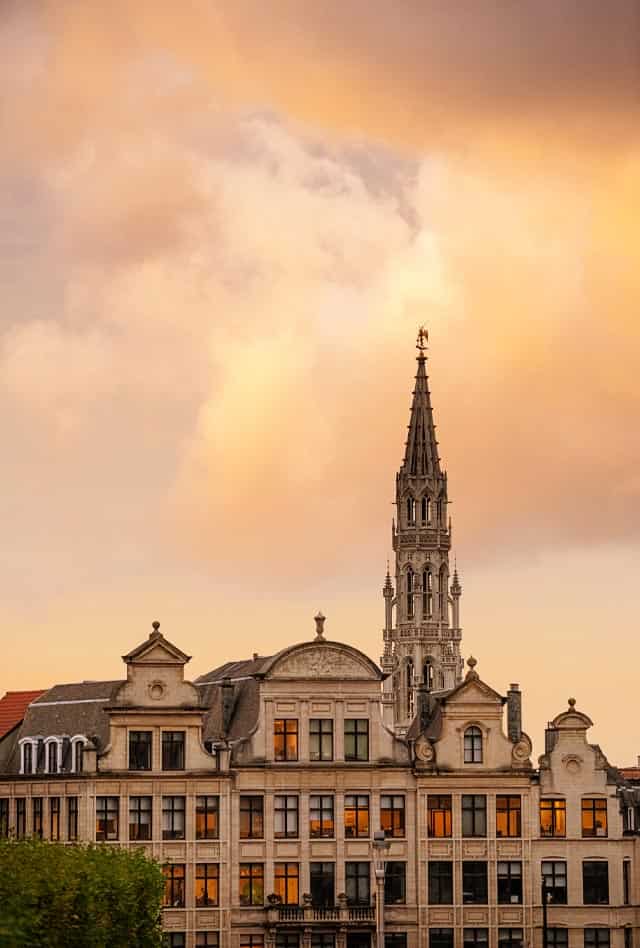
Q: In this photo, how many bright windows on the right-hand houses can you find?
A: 4